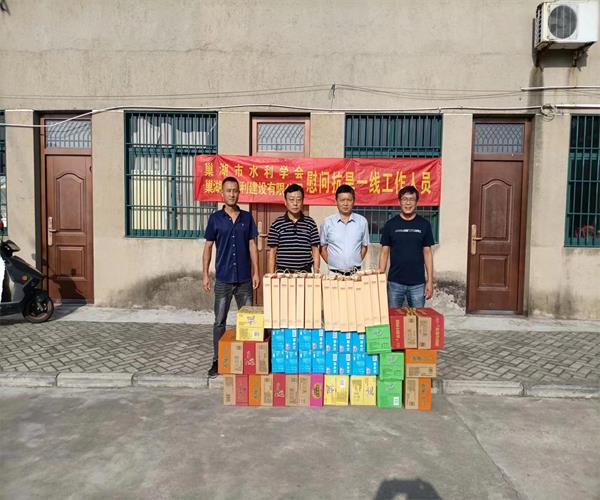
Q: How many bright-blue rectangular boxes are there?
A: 15